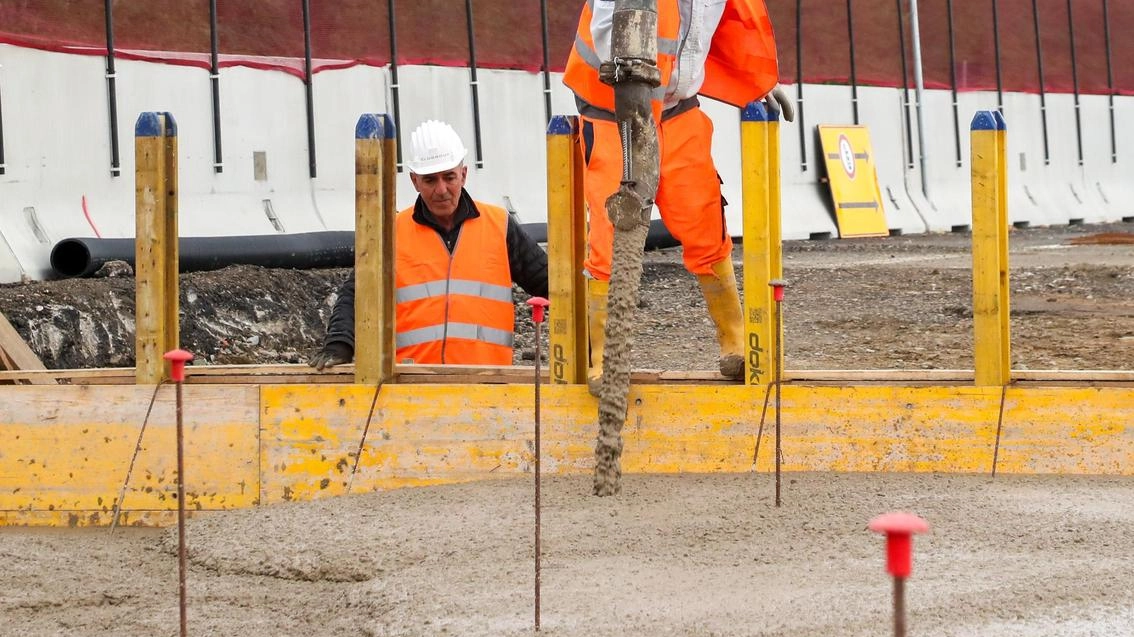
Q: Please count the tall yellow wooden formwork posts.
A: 5